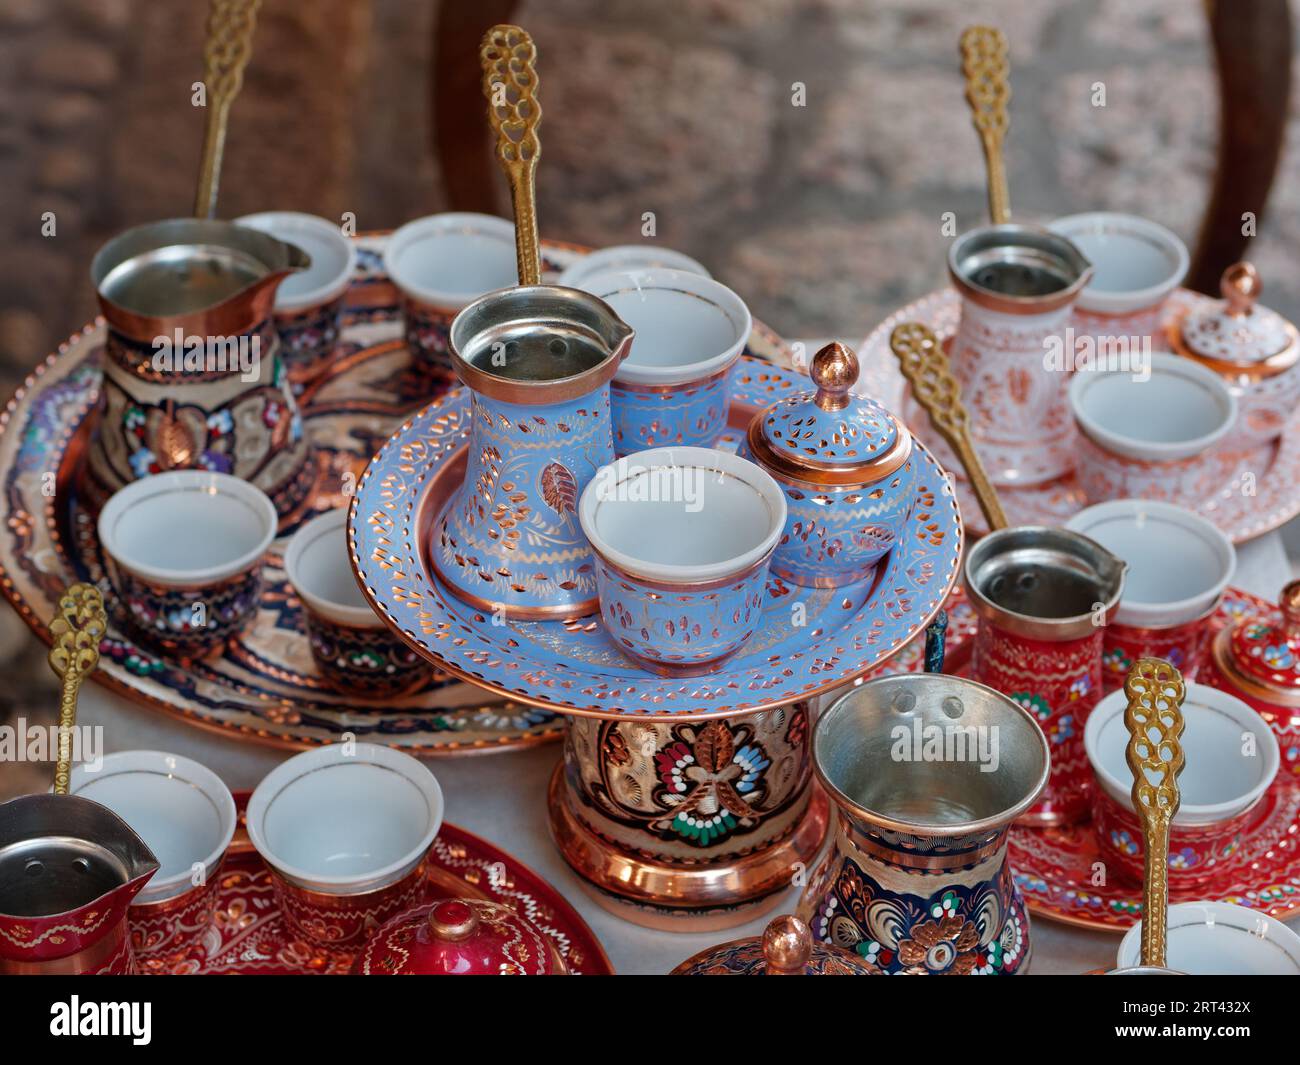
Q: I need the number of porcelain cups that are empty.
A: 14